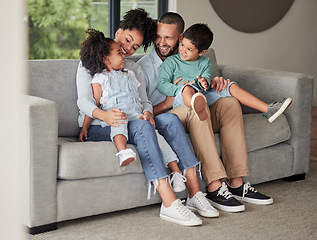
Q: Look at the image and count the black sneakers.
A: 2